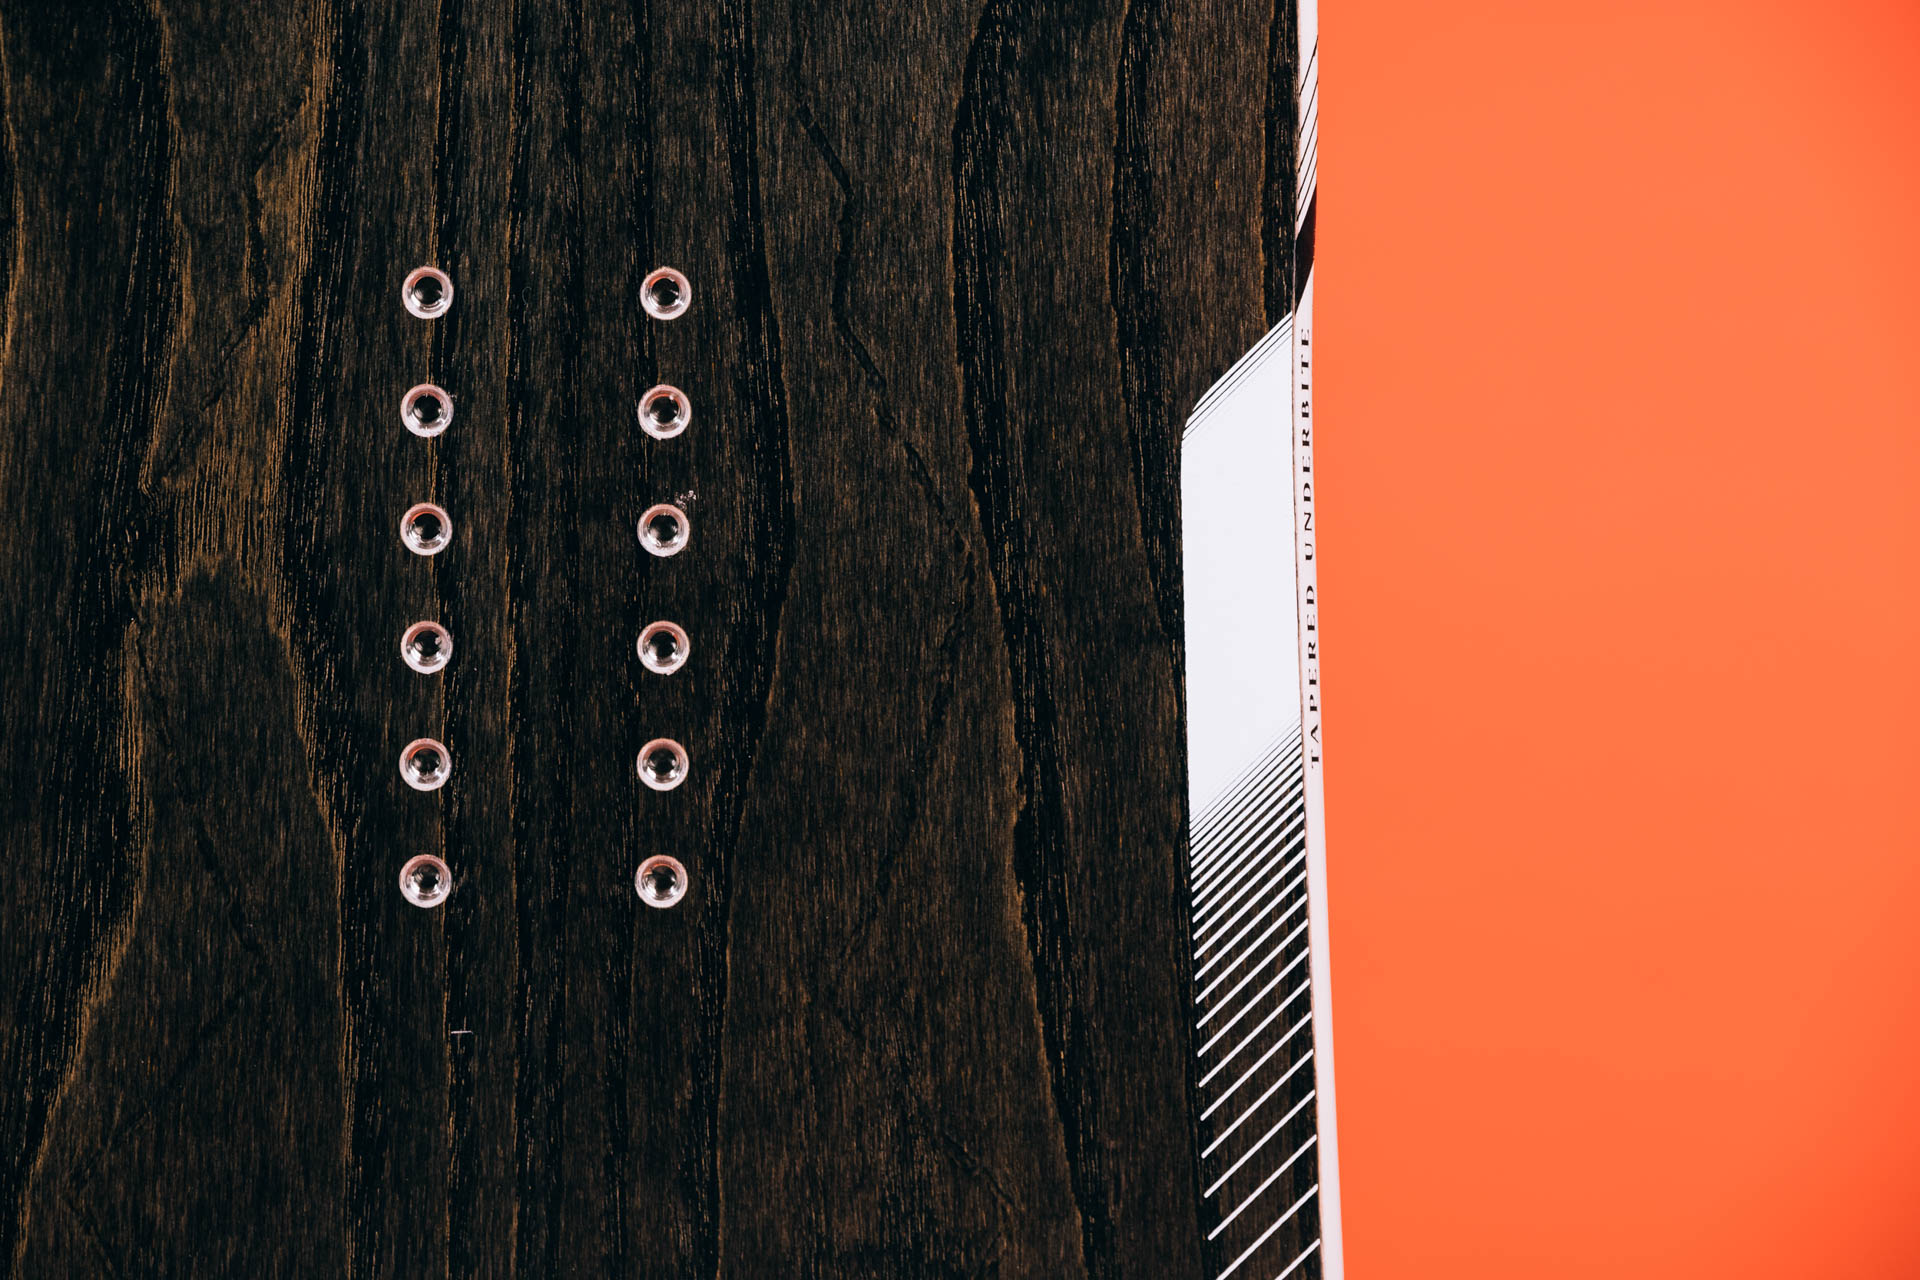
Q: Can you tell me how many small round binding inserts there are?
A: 12